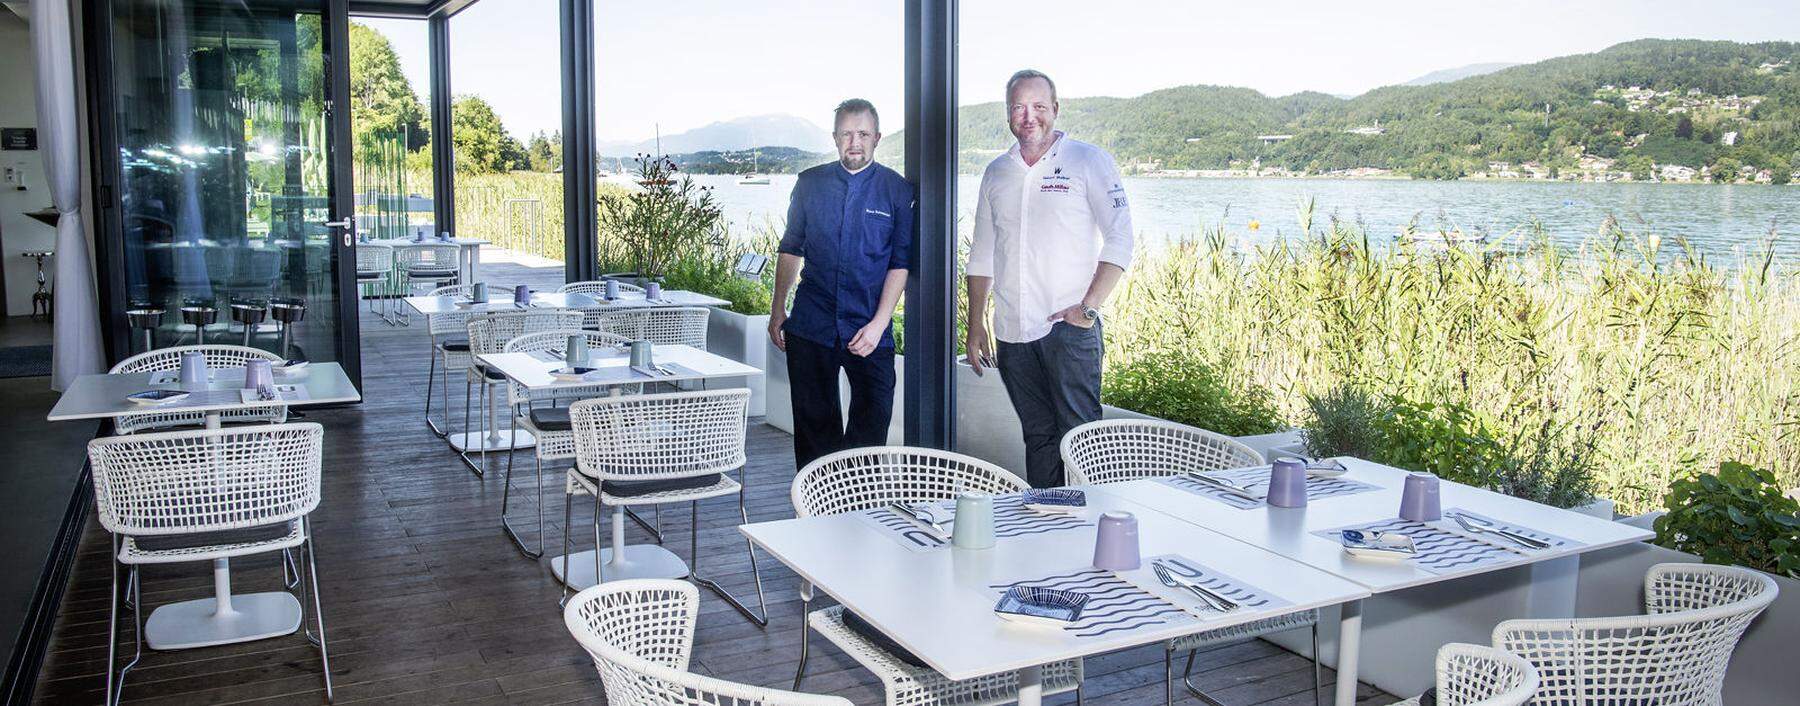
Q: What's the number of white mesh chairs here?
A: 15